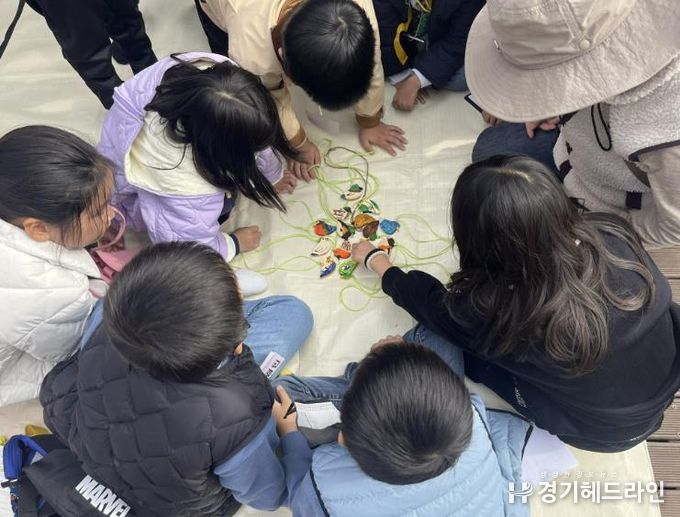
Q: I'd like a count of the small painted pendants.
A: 13